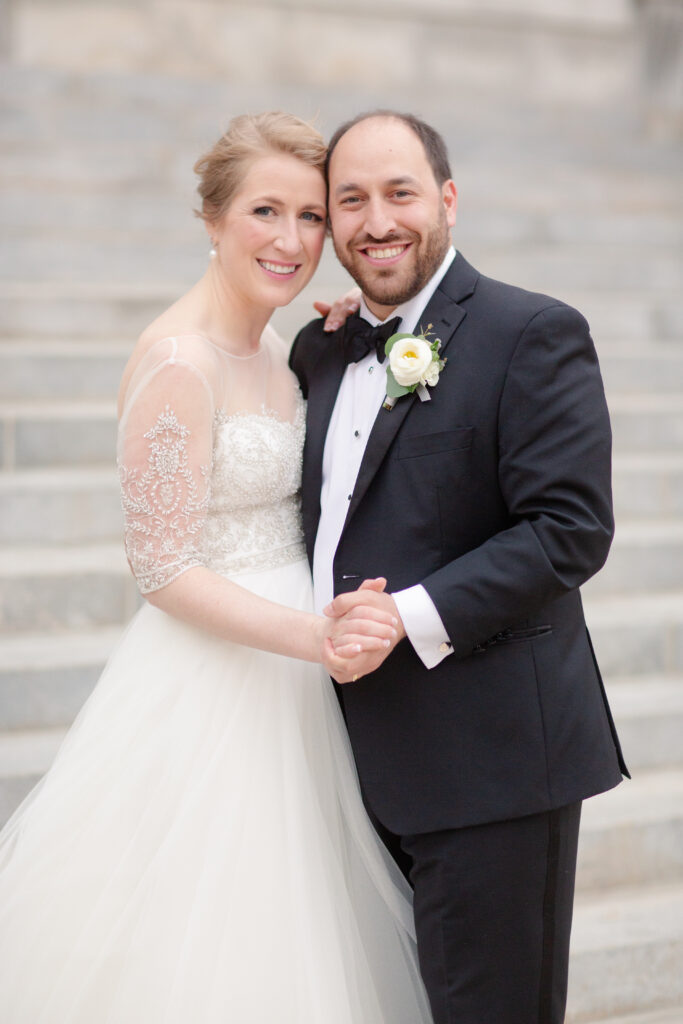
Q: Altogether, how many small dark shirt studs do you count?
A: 3